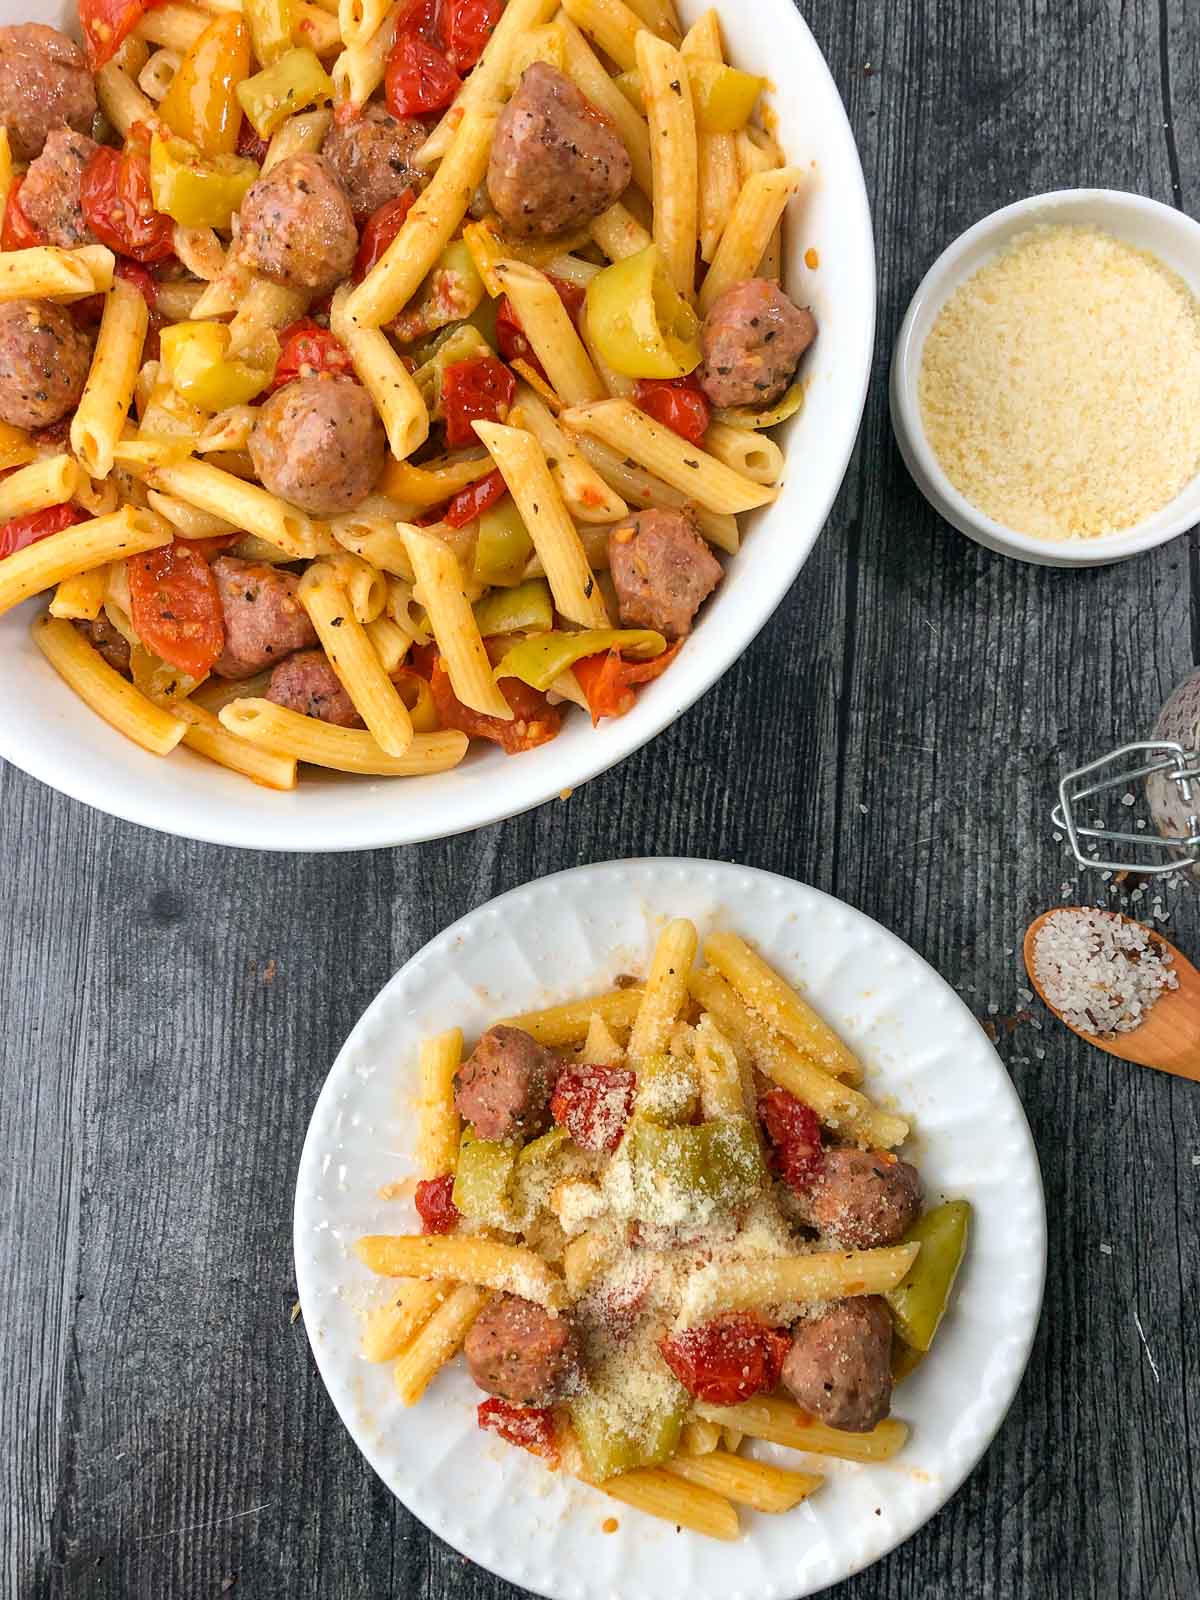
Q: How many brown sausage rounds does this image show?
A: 15